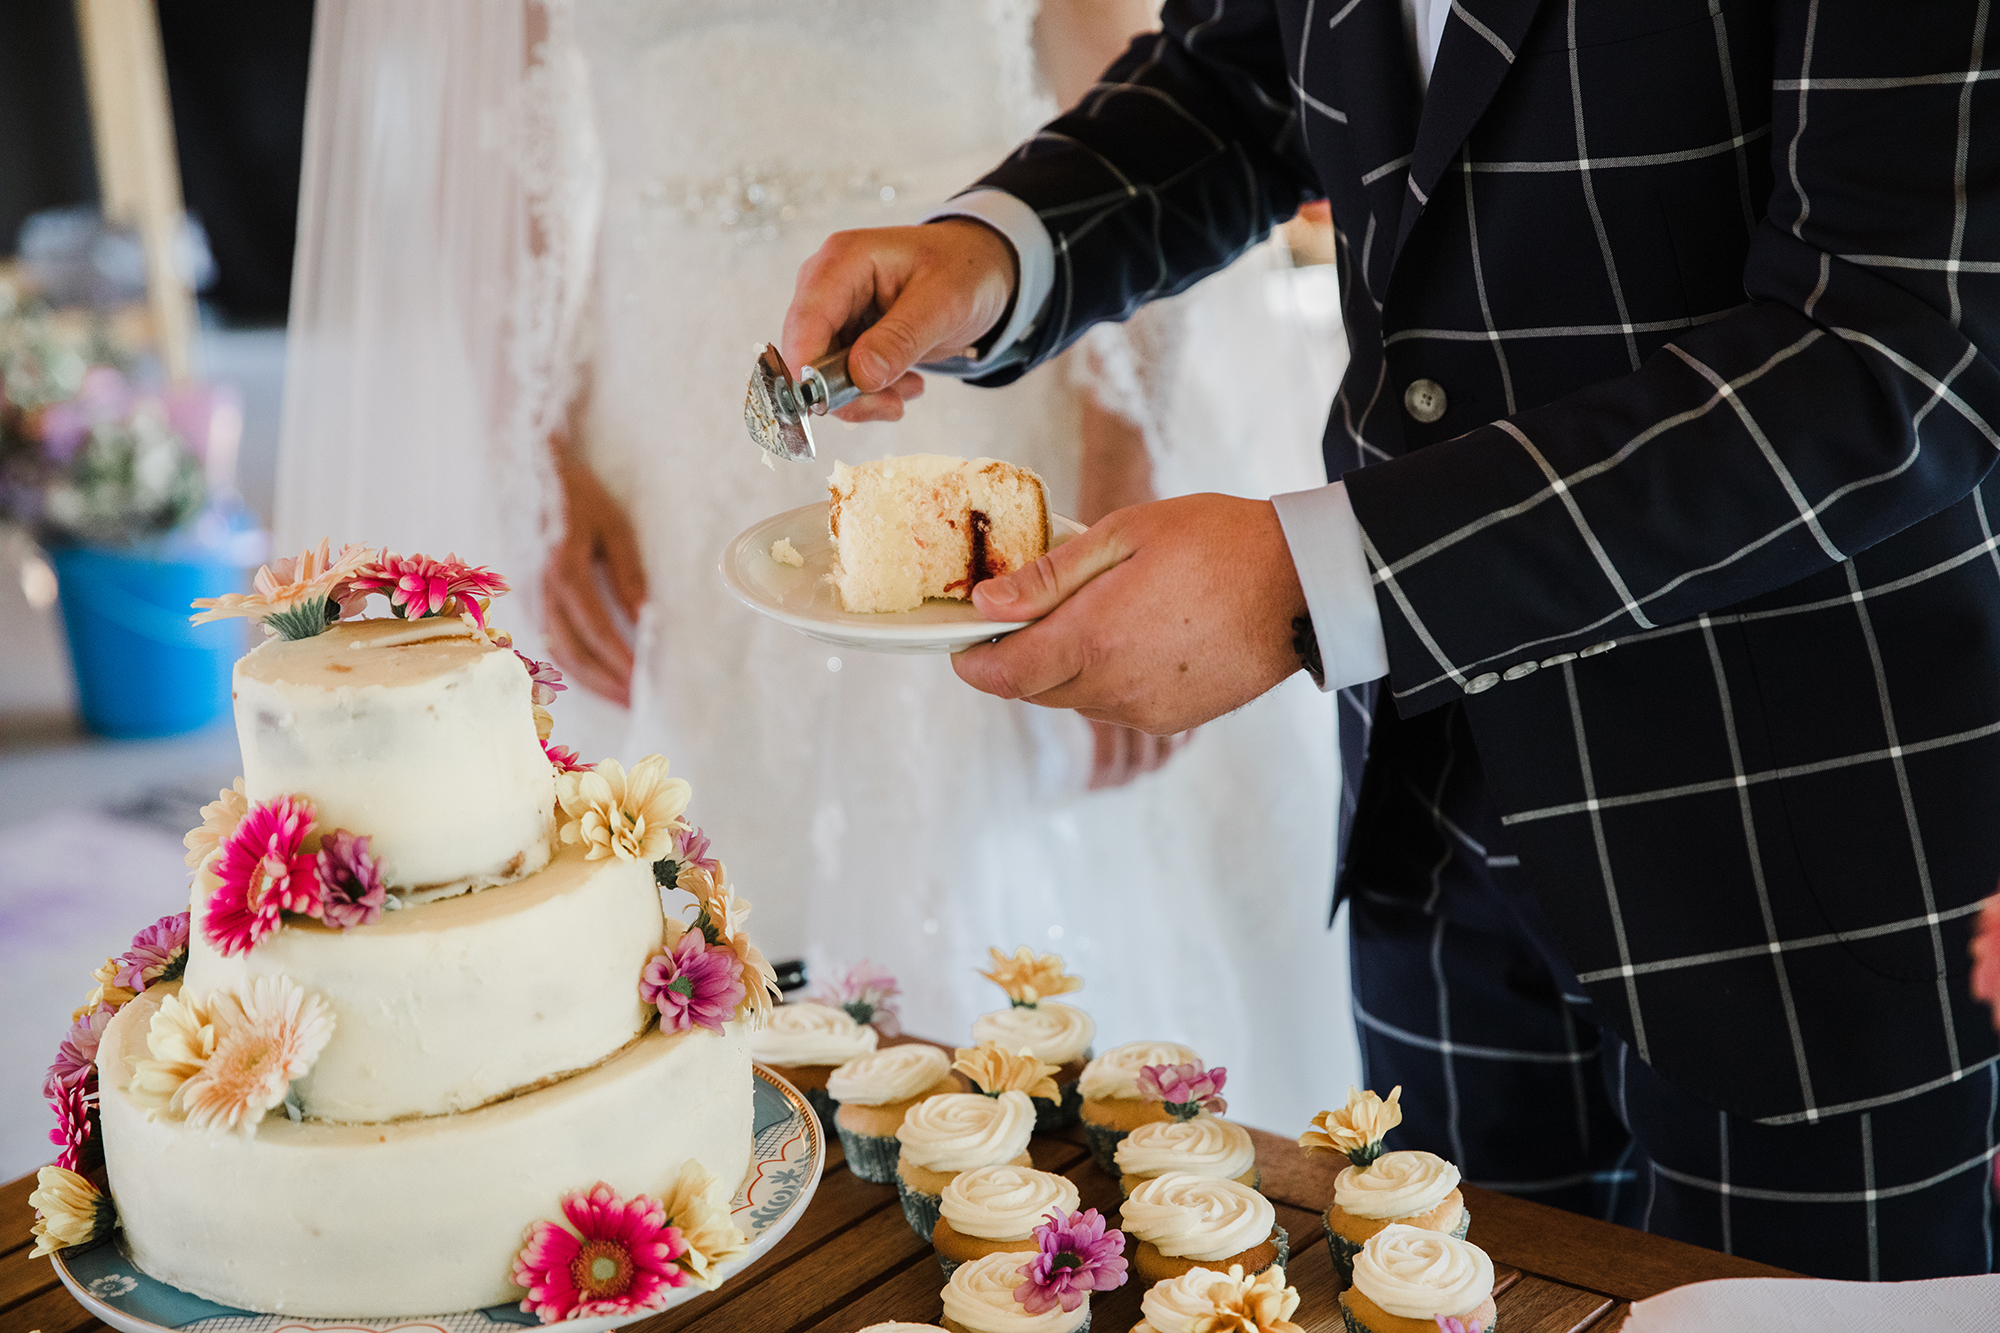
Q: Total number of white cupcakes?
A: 13